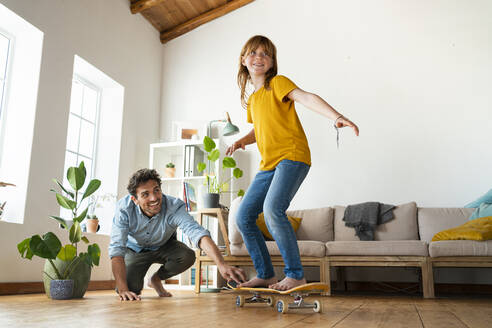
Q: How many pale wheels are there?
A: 4